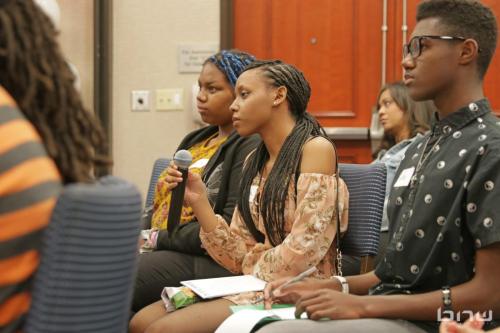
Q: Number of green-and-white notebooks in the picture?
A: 1